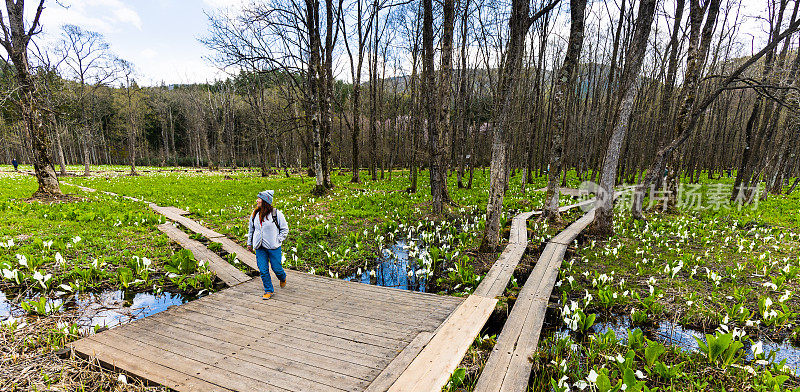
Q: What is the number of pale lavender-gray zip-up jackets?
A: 1